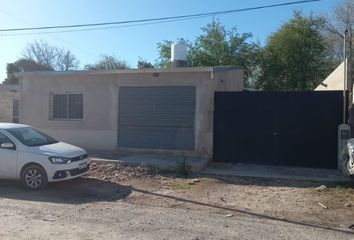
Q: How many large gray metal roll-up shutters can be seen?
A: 1